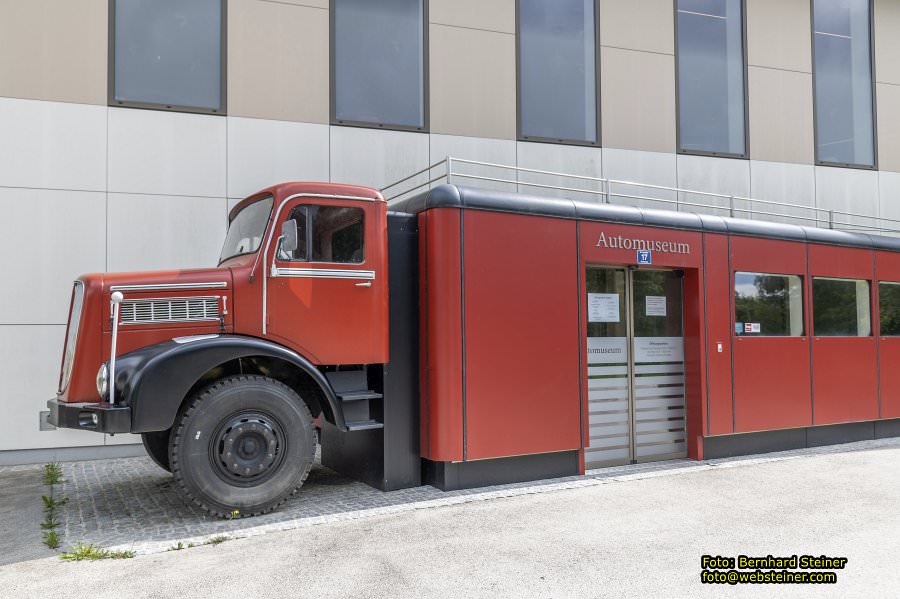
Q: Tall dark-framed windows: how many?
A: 5